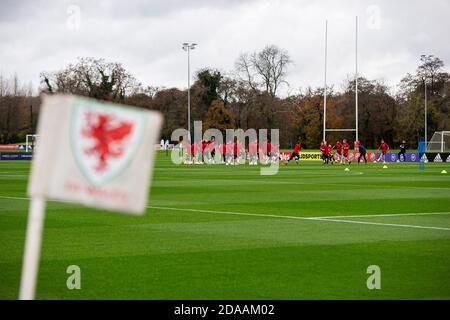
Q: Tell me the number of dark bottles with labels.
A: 0